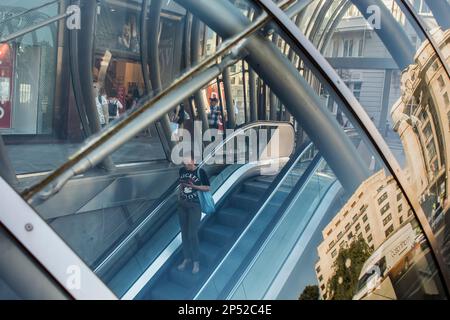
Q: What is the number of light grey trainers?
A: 2